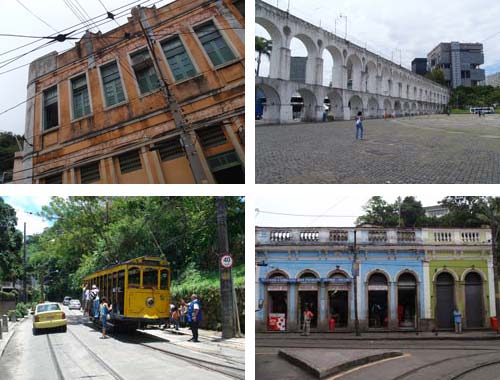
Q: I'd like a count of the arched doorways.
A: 7